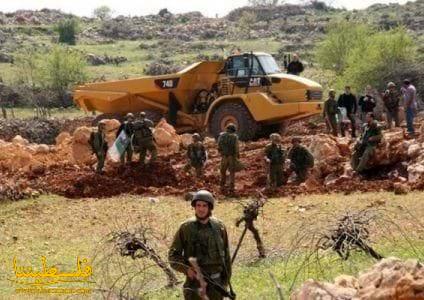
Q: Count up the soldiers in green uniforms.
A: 11